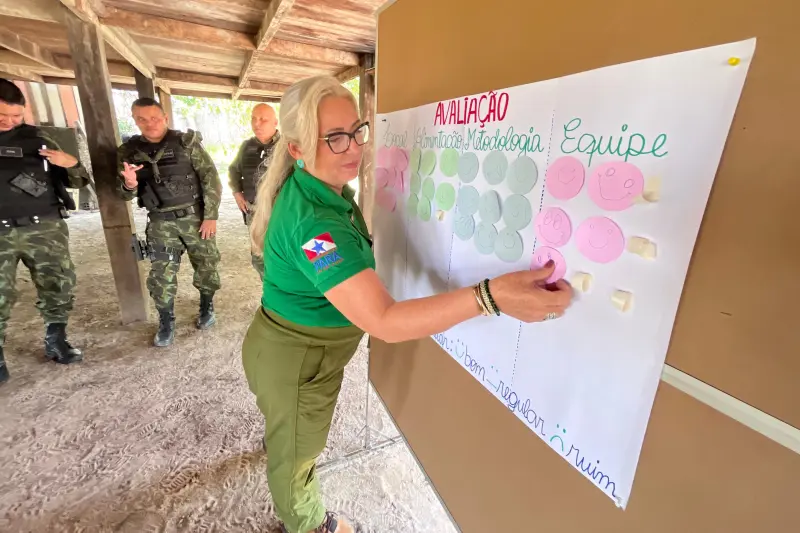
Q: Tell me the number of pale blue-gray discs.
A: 9